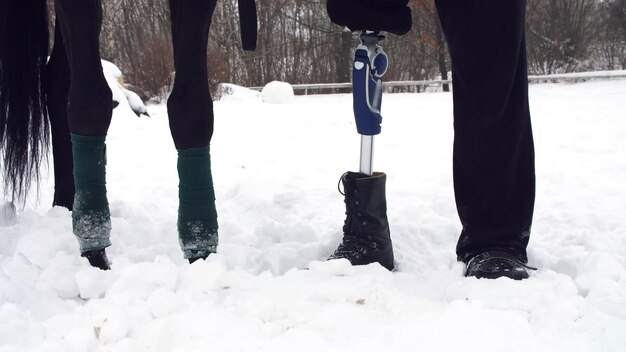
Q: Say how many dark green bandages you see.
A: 2